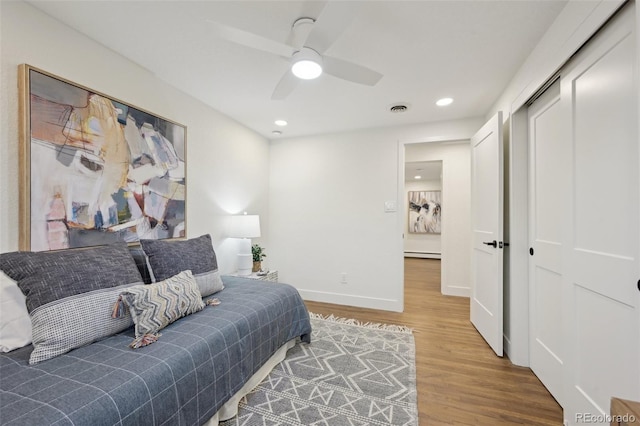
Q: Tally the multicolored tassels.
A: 3